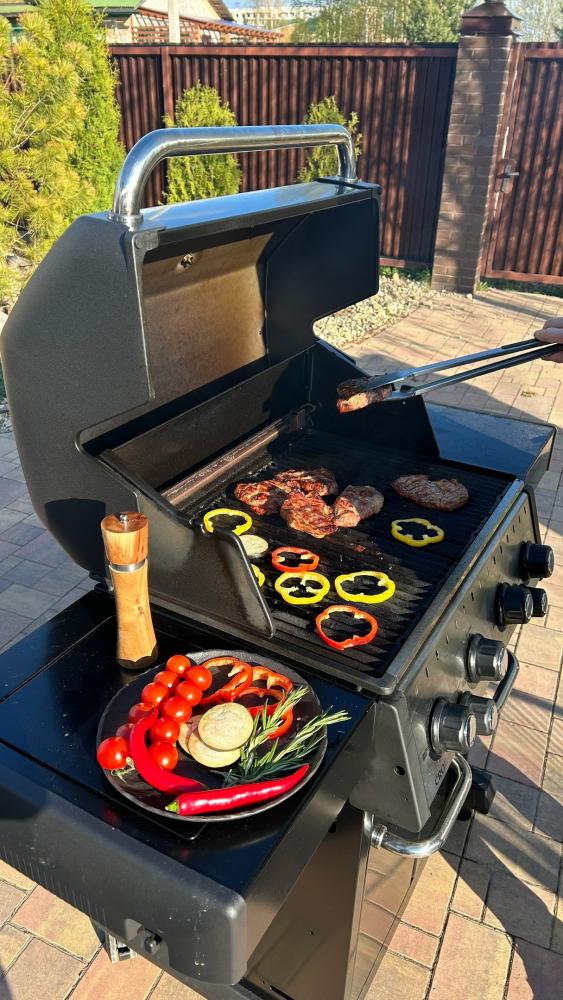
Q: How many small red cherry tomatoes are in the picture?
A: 11